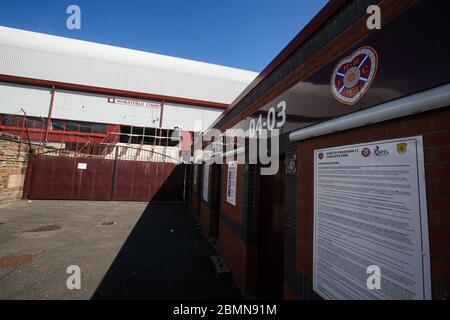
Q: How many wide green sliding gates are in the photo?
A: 0